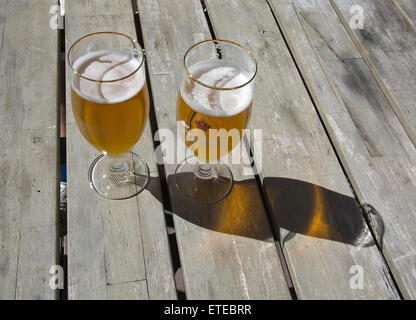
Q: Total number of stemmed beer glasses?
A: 2